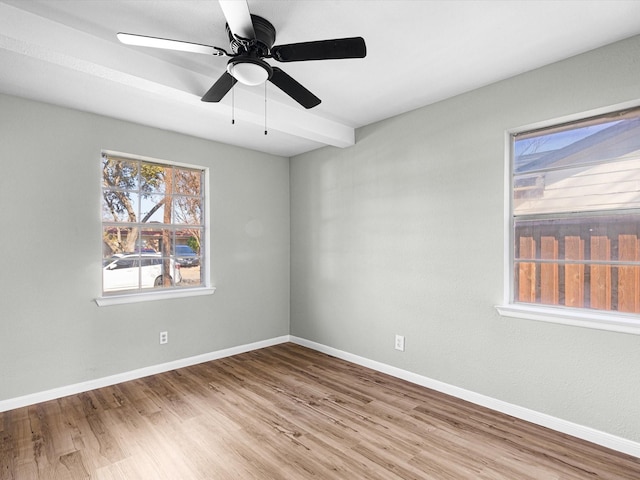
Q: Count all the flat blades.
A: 5